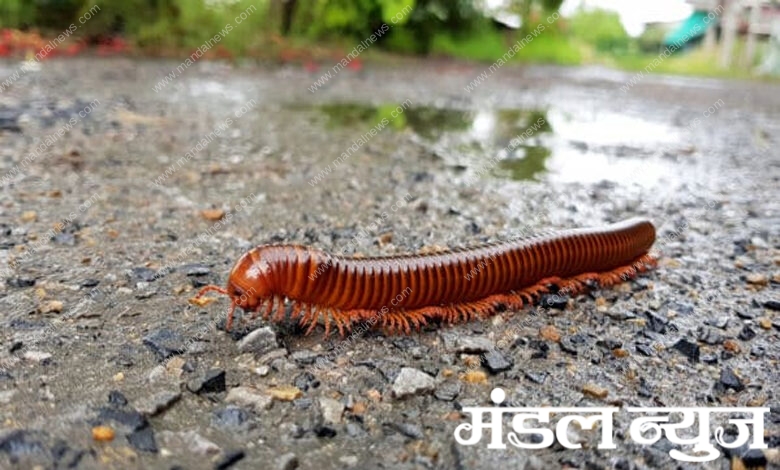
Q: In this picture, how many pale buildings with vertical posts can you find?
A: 1